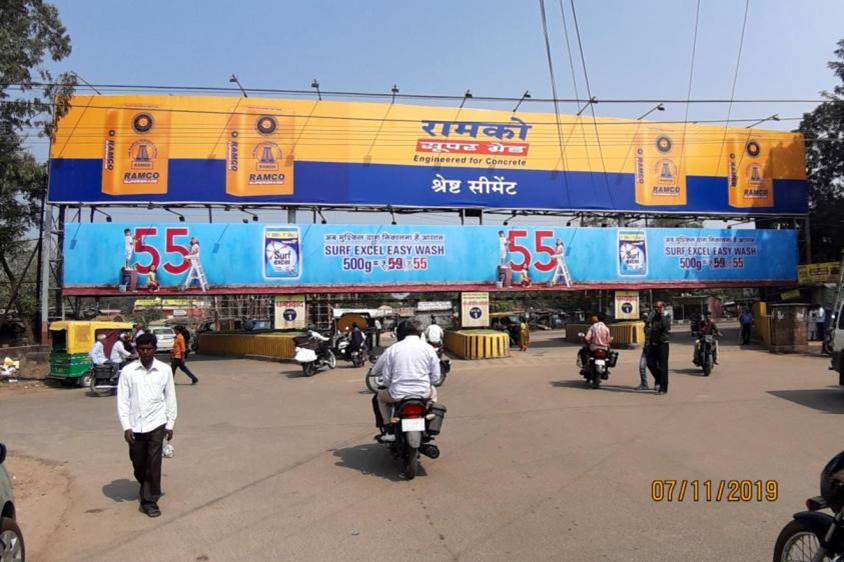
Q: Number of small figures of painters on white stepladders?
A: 2